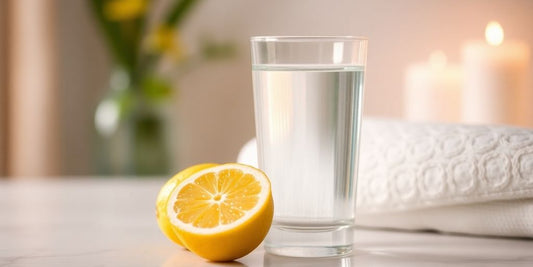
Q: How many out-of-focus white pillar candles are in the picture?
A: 2